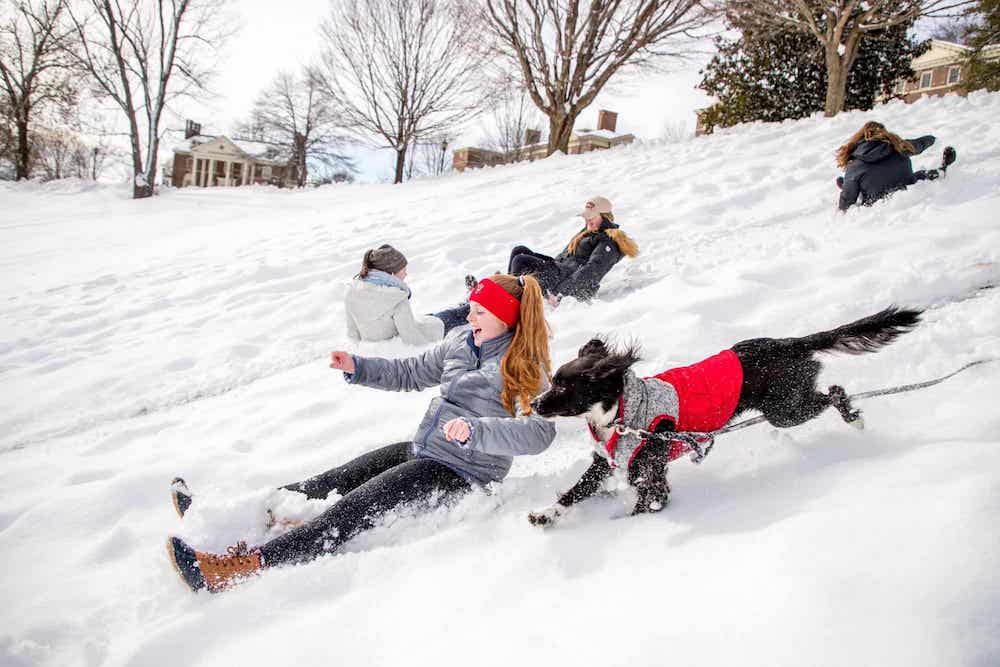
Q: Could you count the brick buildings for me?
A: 3